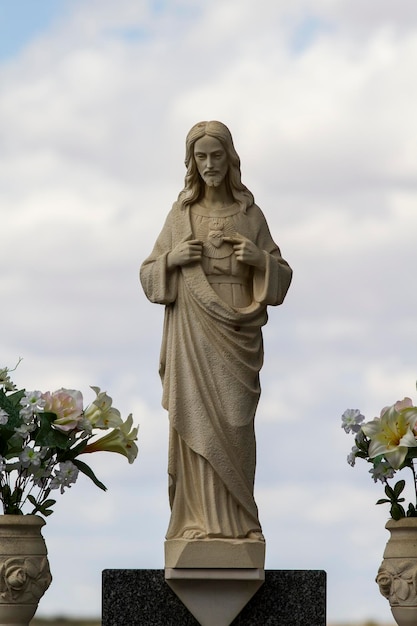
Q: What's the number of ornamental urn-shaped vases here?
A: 2